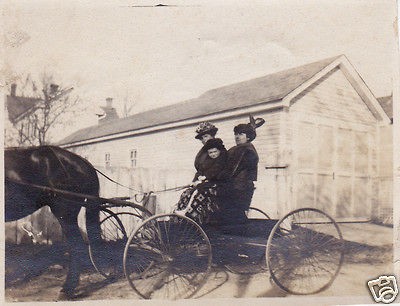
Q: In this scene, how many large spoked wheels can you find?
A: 4